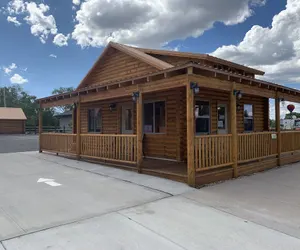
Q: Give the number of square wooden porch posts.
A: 6